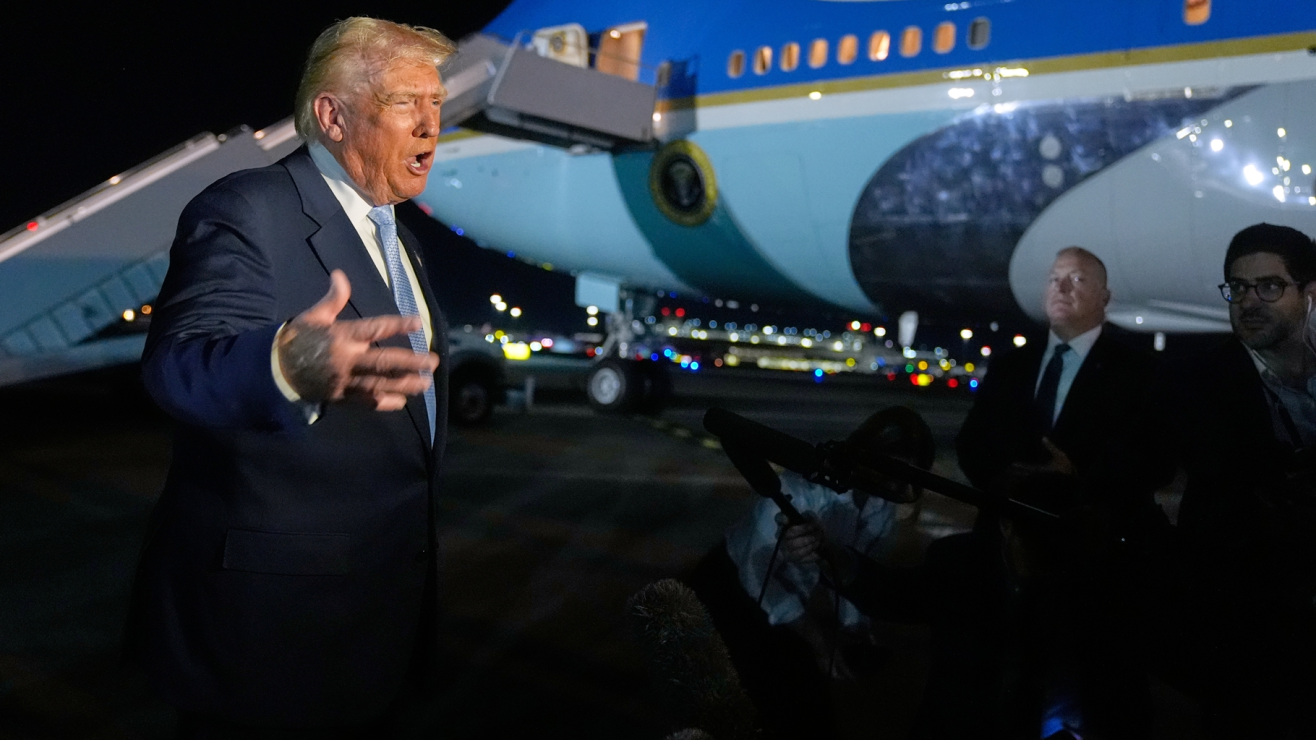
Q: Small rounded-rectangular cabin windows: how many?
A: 10